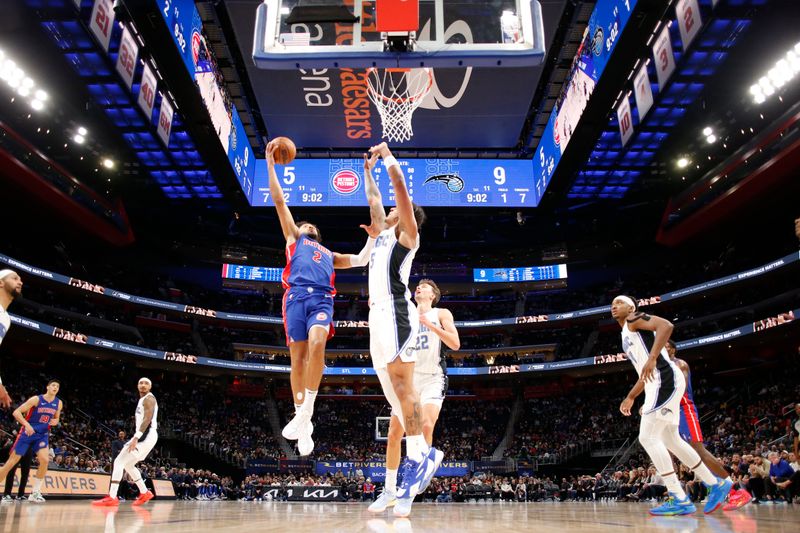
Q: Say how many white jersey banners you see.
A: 8